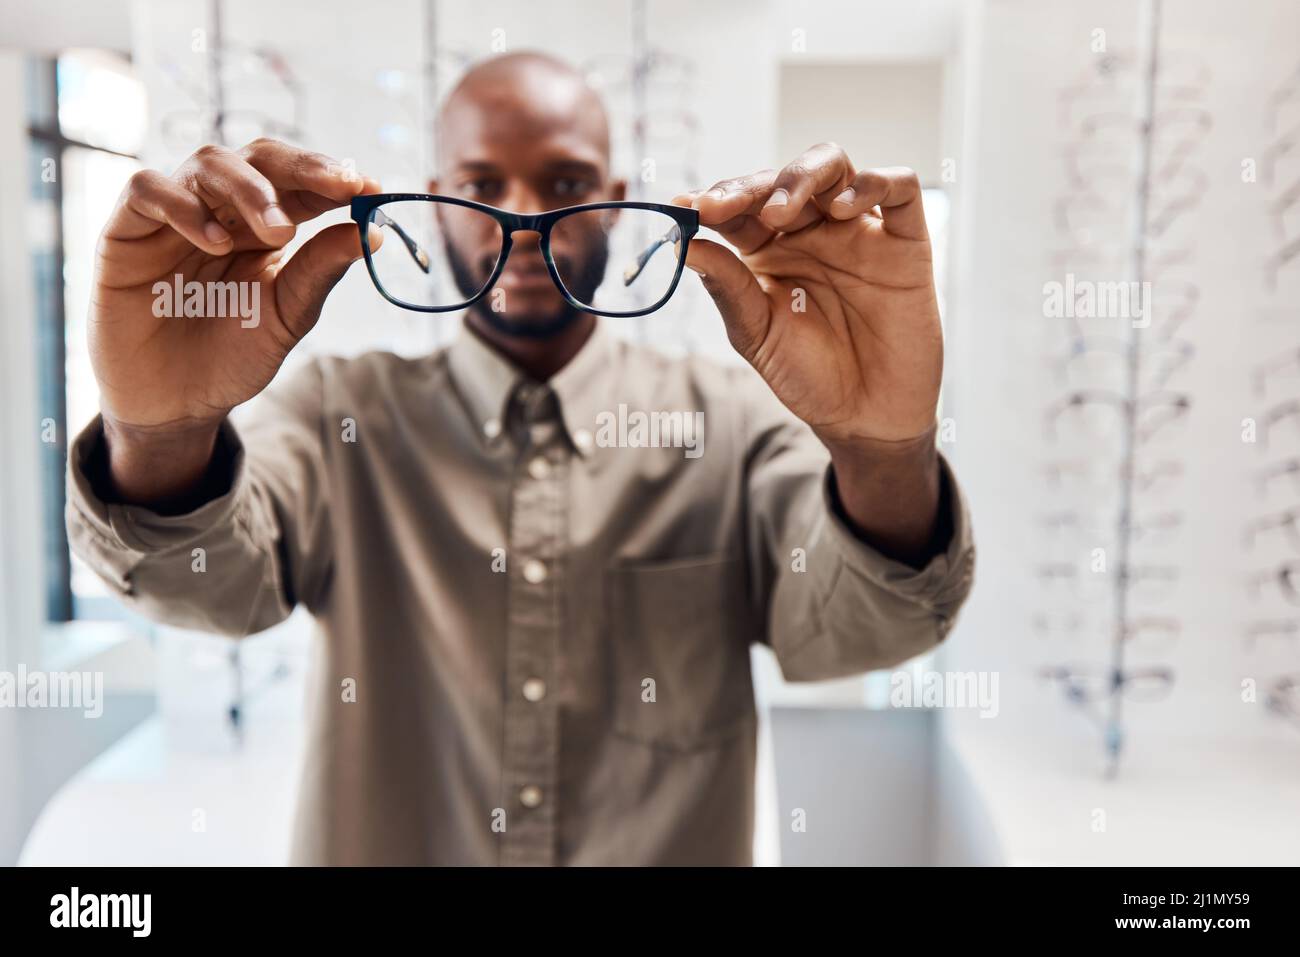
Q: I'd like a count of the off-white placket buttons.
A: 4